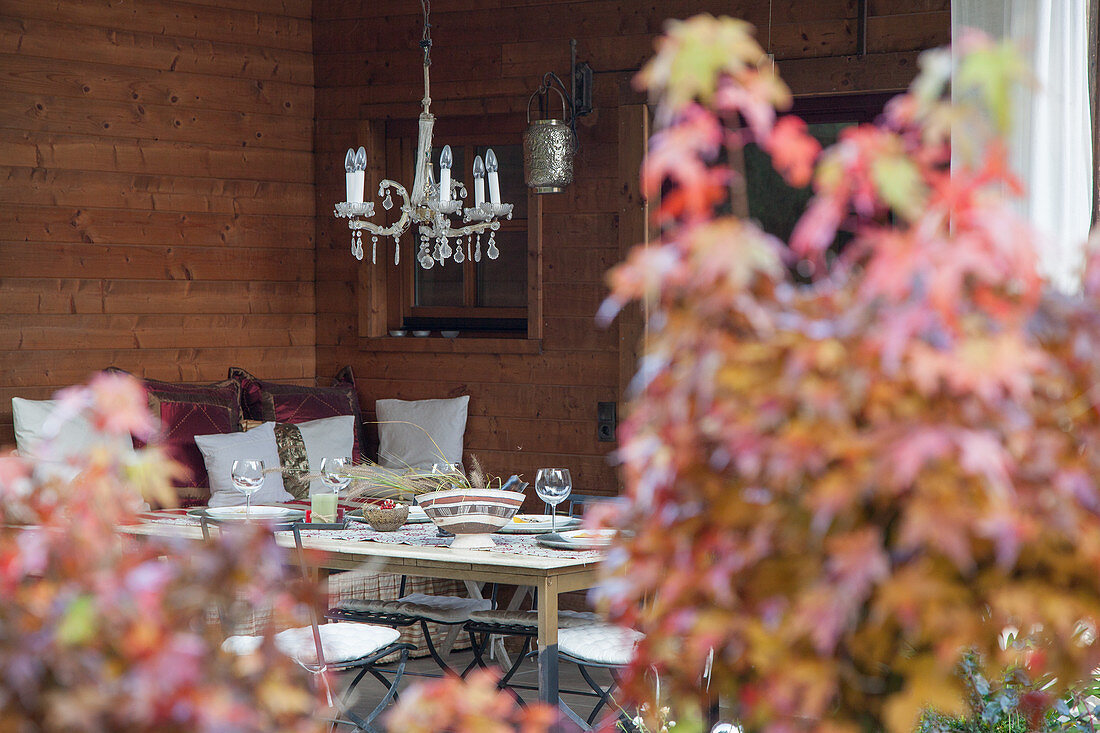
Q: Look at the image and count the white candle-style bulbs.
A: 5